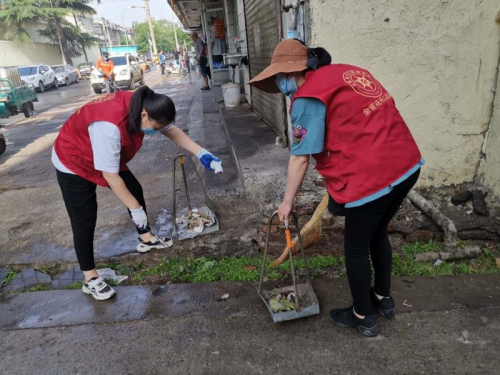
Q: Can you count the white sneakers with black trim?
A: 2